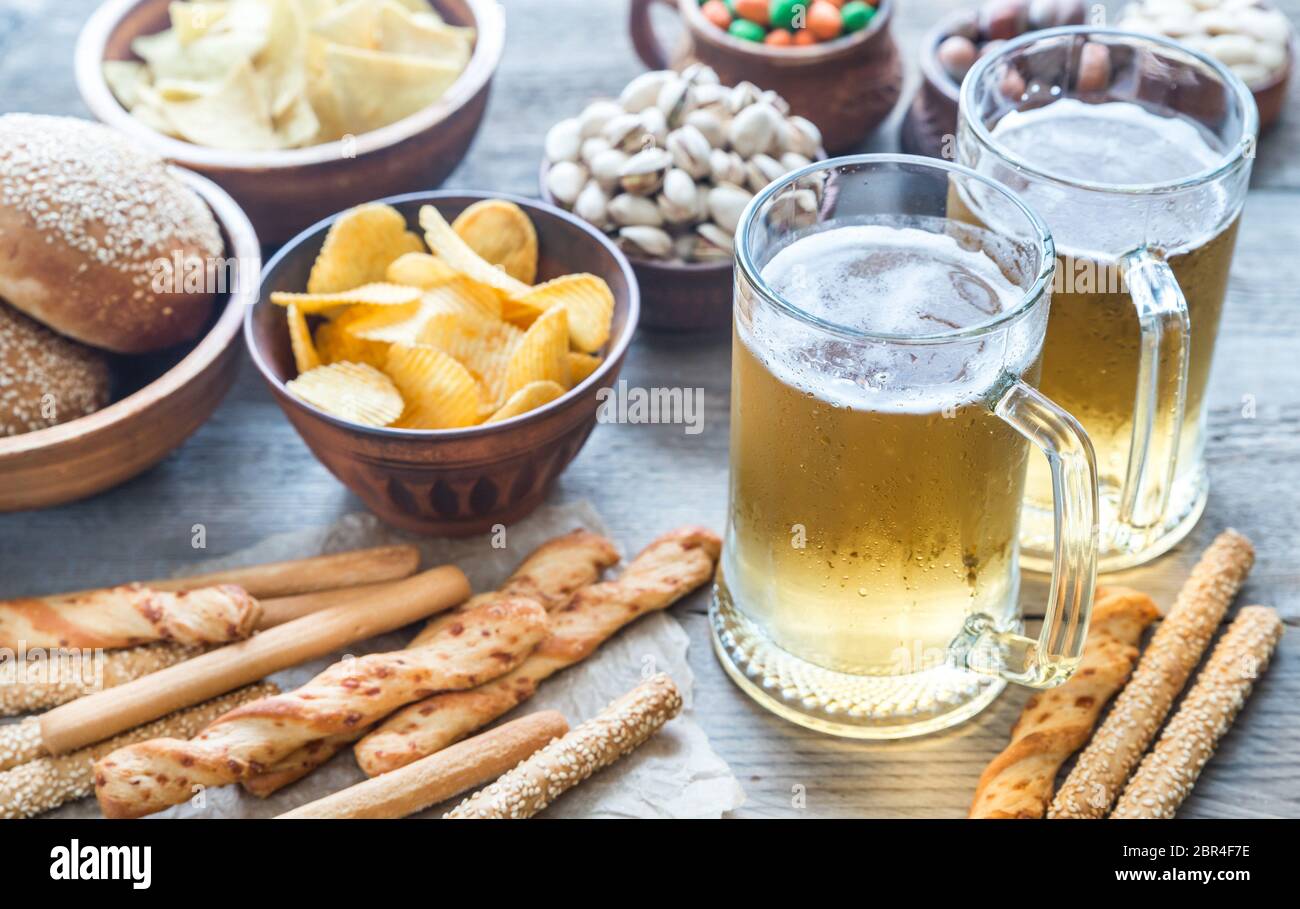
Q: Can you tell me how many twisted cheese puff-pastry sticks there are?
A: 5